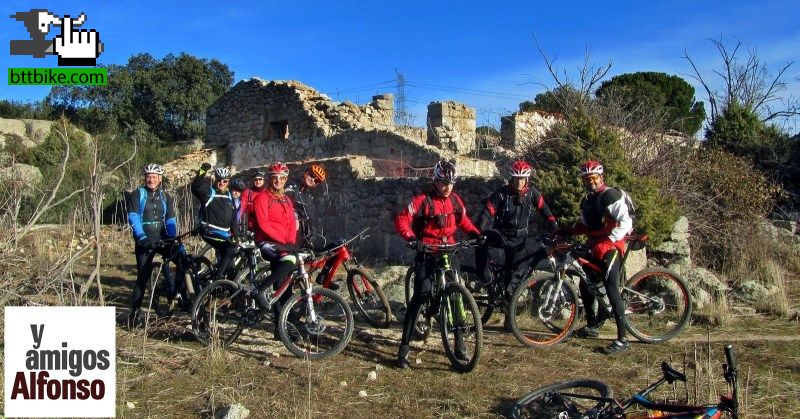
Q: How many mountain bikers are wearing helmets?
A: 9